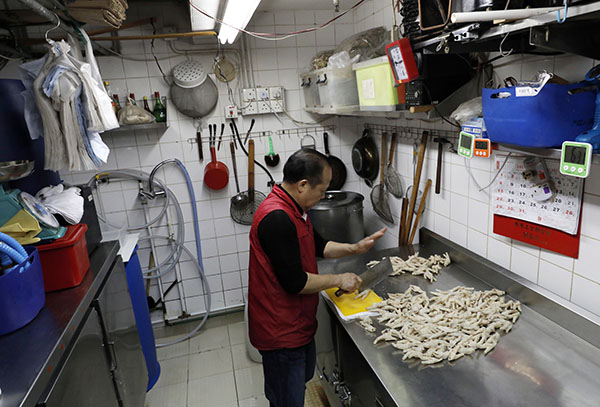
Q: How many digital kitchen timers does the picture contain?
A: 3